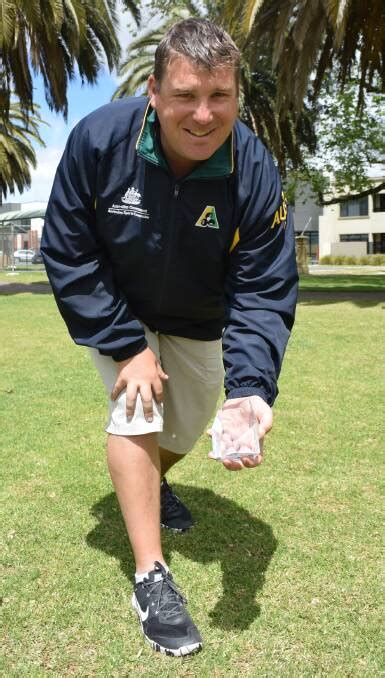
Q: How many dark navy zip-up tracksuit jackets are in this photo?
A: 1